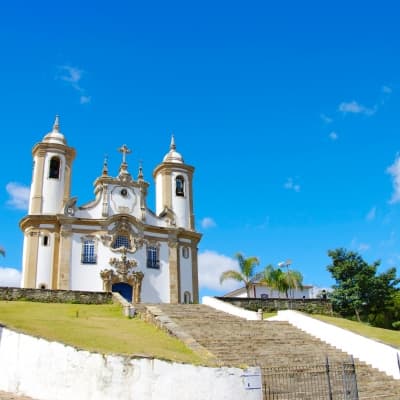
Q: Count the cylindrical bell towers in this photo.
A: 2